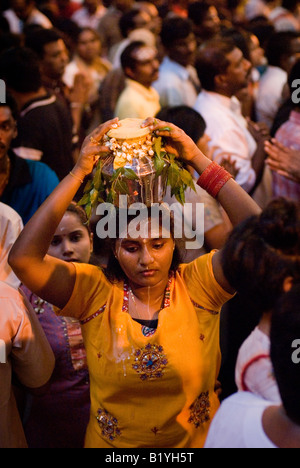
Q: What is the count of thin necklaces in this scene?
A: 1